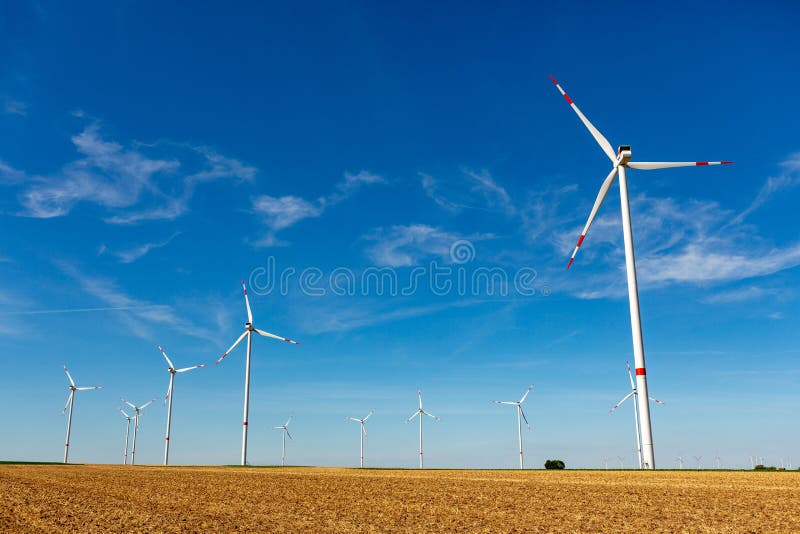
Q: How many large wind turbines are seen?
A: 11